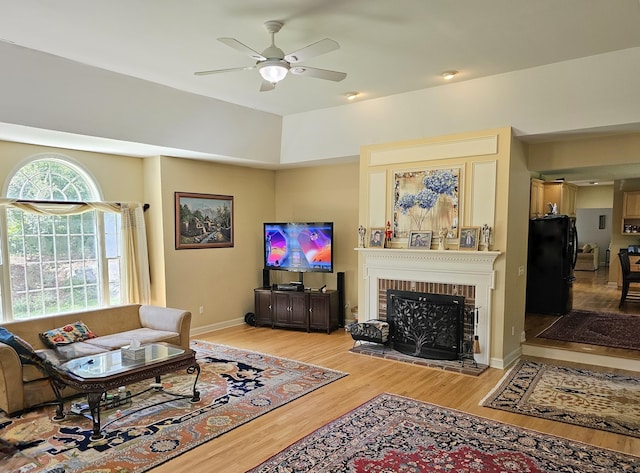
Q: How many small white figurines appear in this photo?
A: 3